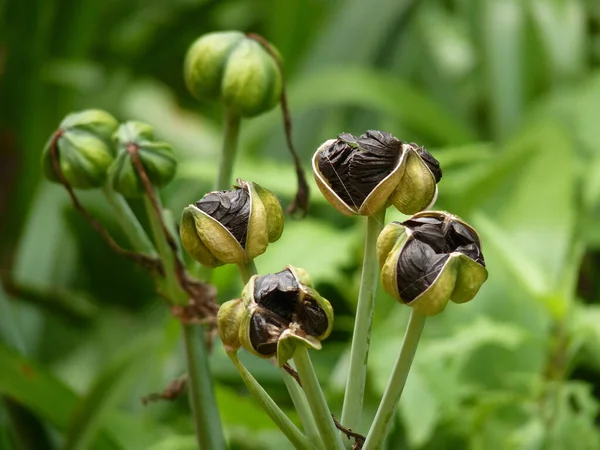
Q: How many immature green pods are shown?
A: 3